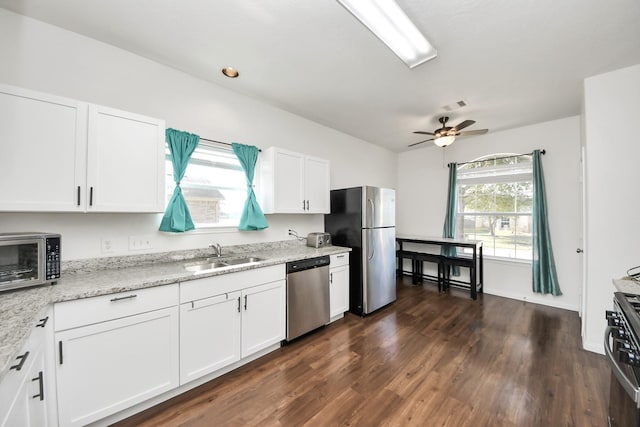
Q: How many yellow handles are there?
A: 0